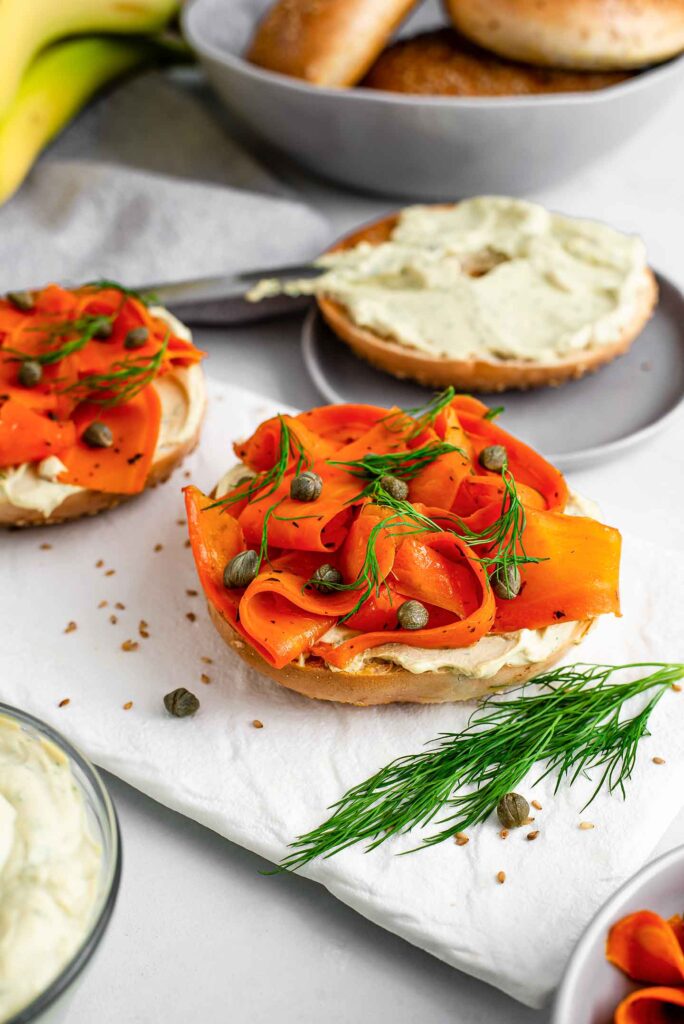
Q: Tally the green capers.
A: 14